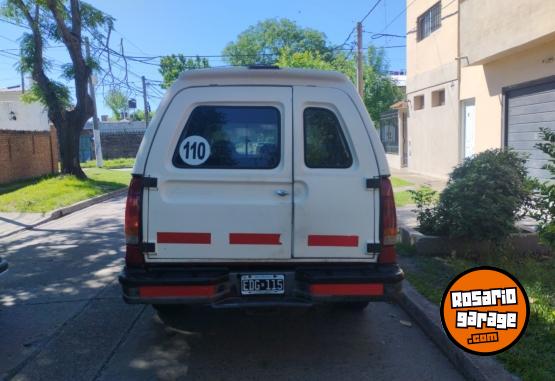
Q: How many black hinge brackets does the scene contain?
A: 4